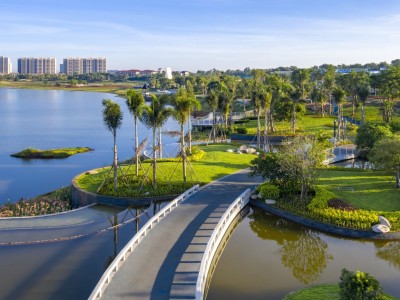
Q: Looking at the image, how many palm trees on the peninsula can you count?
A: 6